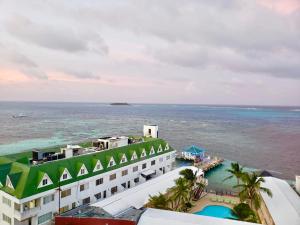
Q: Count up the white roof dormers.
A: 13